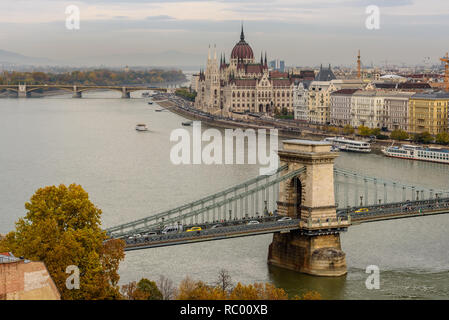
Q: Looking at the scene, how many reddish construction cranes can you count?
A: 2